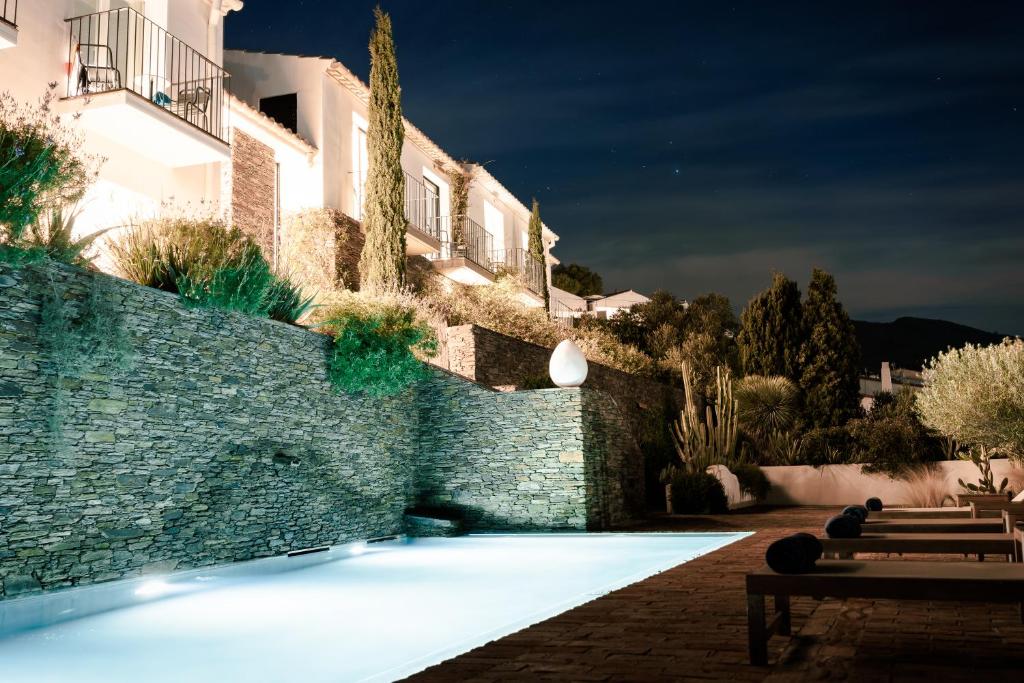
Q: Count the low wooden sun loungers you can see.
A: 4